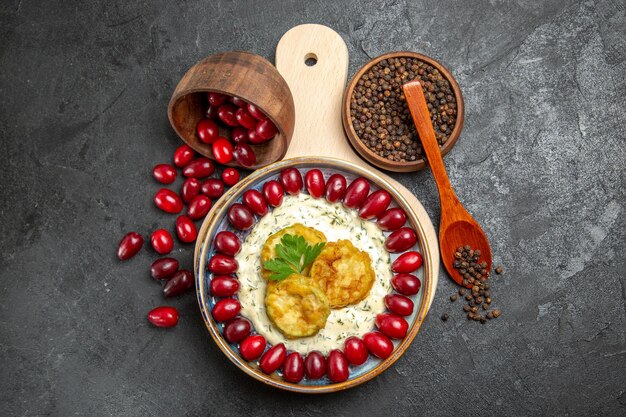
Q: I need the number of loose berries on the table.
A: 14